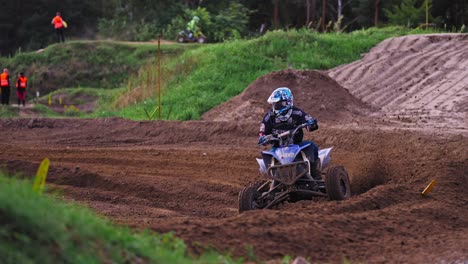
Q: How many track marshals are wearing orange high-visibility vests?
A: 3